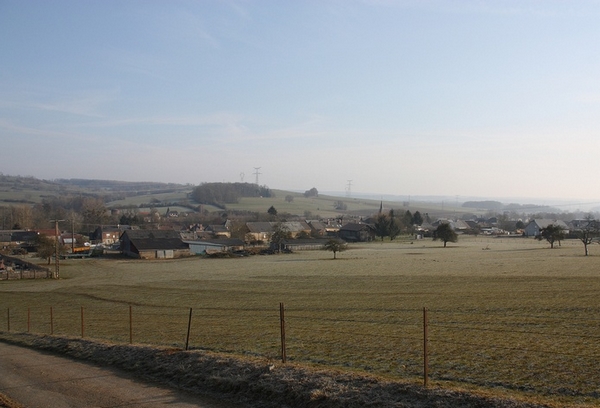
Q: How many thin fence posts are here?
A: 8